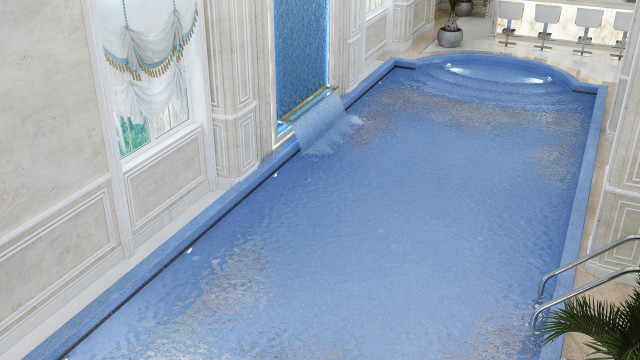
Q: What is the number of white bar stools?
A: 4